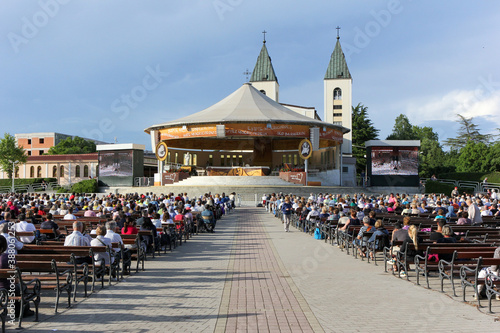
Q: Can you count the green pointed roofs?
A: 2